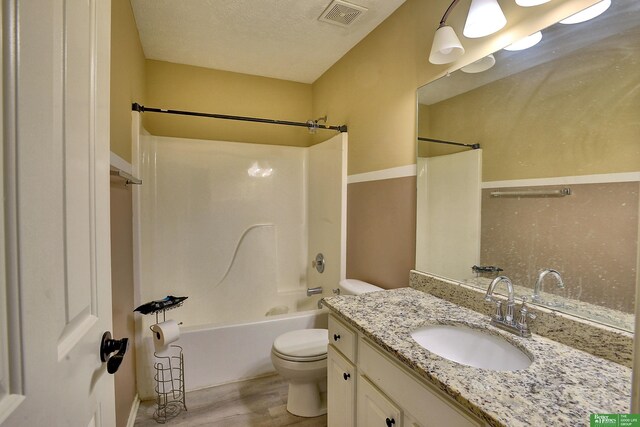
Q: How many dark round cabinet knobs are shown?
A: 3